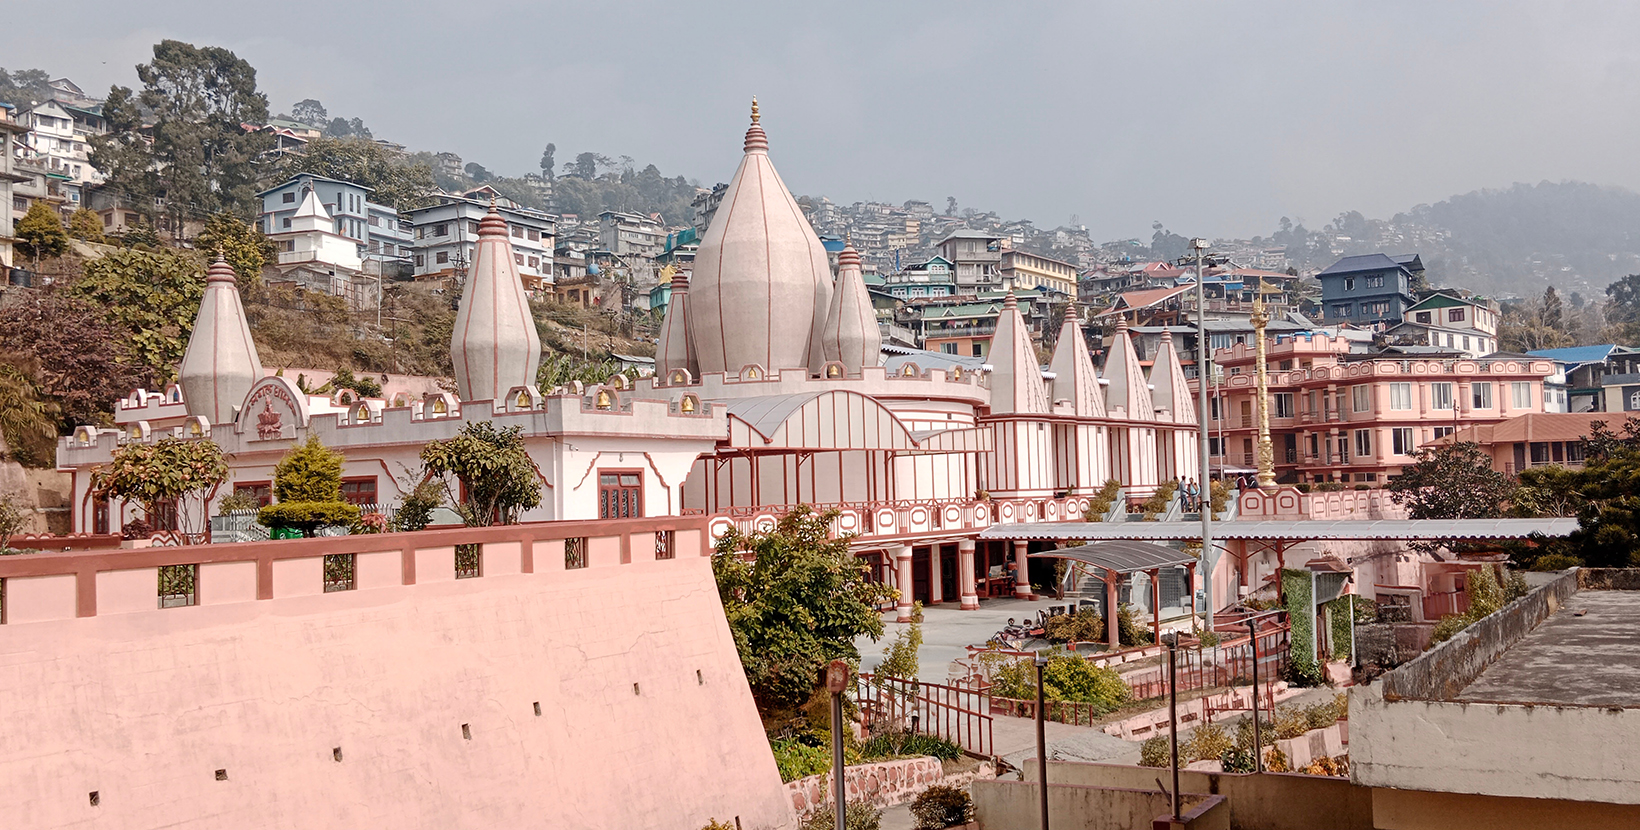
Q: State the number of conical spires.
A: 9